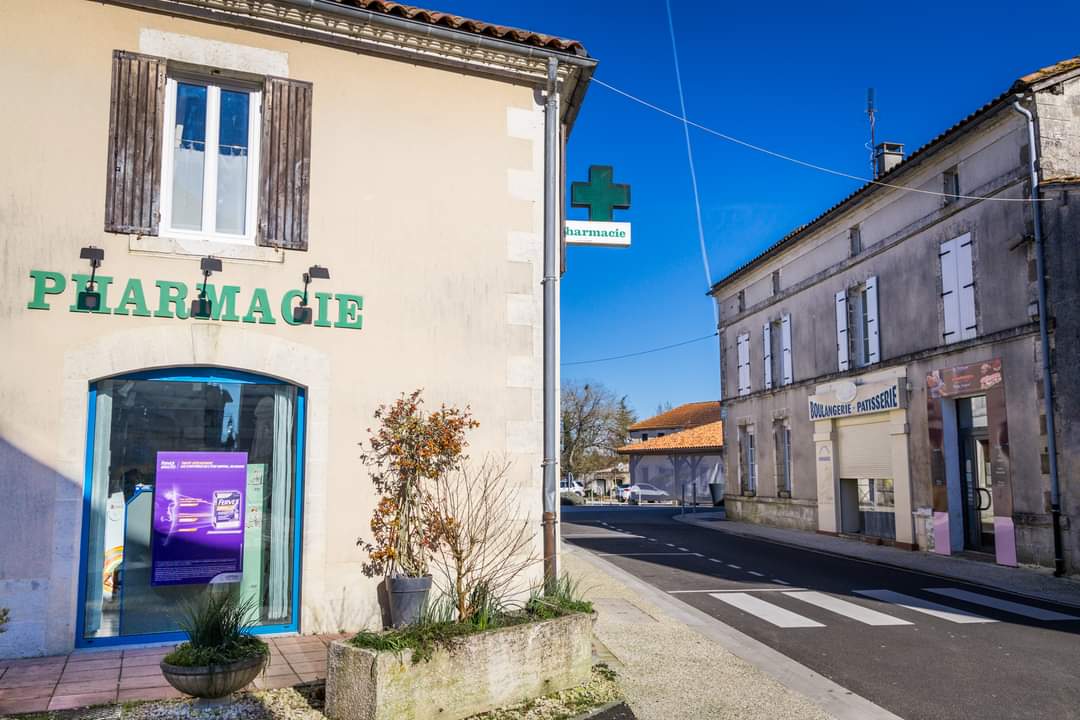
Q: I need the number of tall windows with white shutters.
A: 4